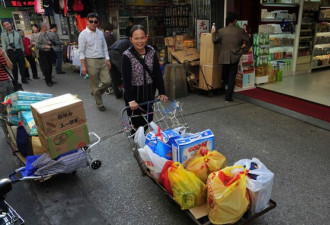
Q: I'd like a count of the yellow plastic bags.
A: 3